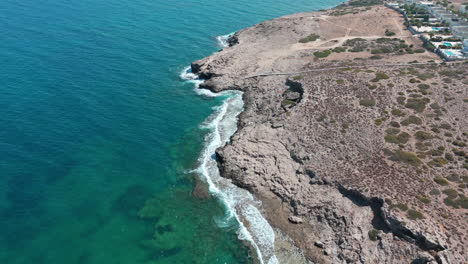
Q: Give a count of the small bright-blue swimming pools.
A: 3